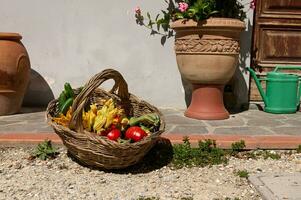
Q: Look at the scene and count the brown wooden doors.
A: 1